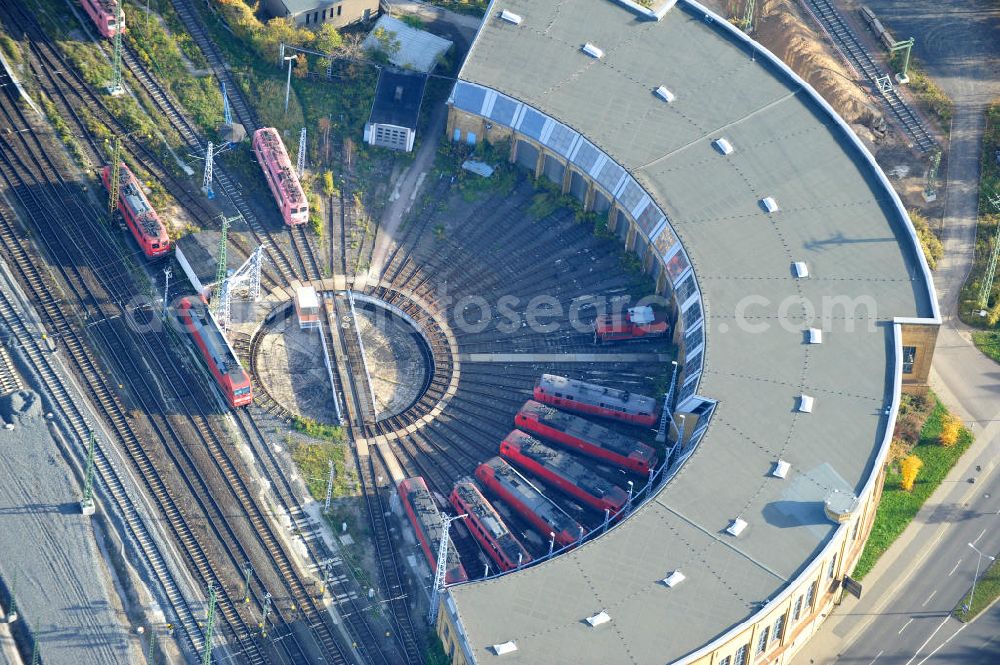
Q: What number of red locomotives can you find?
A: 11